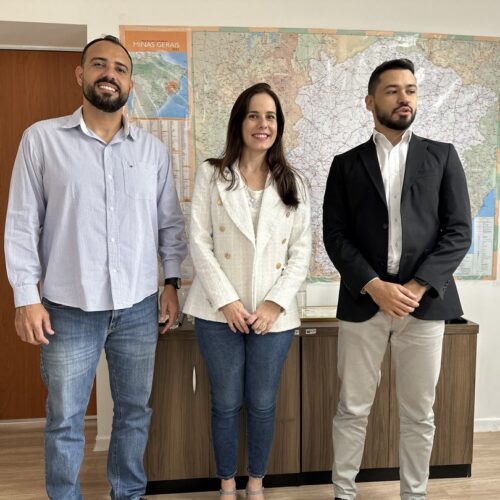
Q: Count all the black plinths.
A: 2